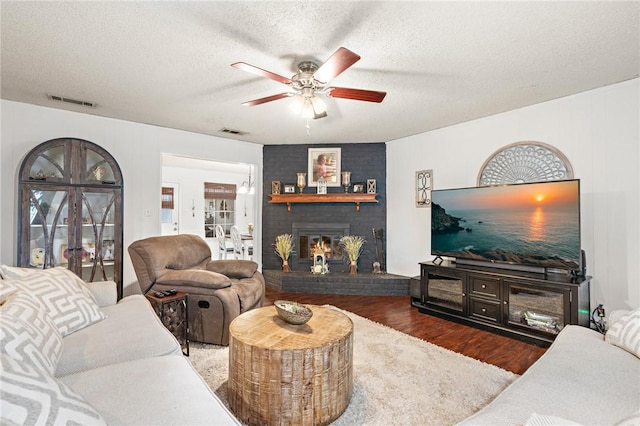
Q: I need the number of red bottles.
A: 0